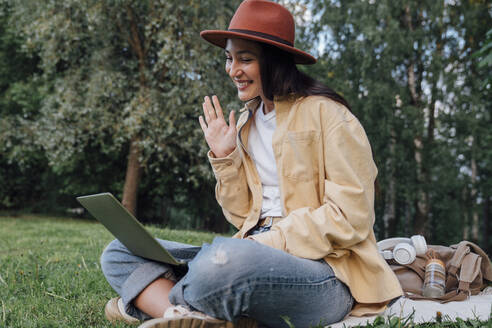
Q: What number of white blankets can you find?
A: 1